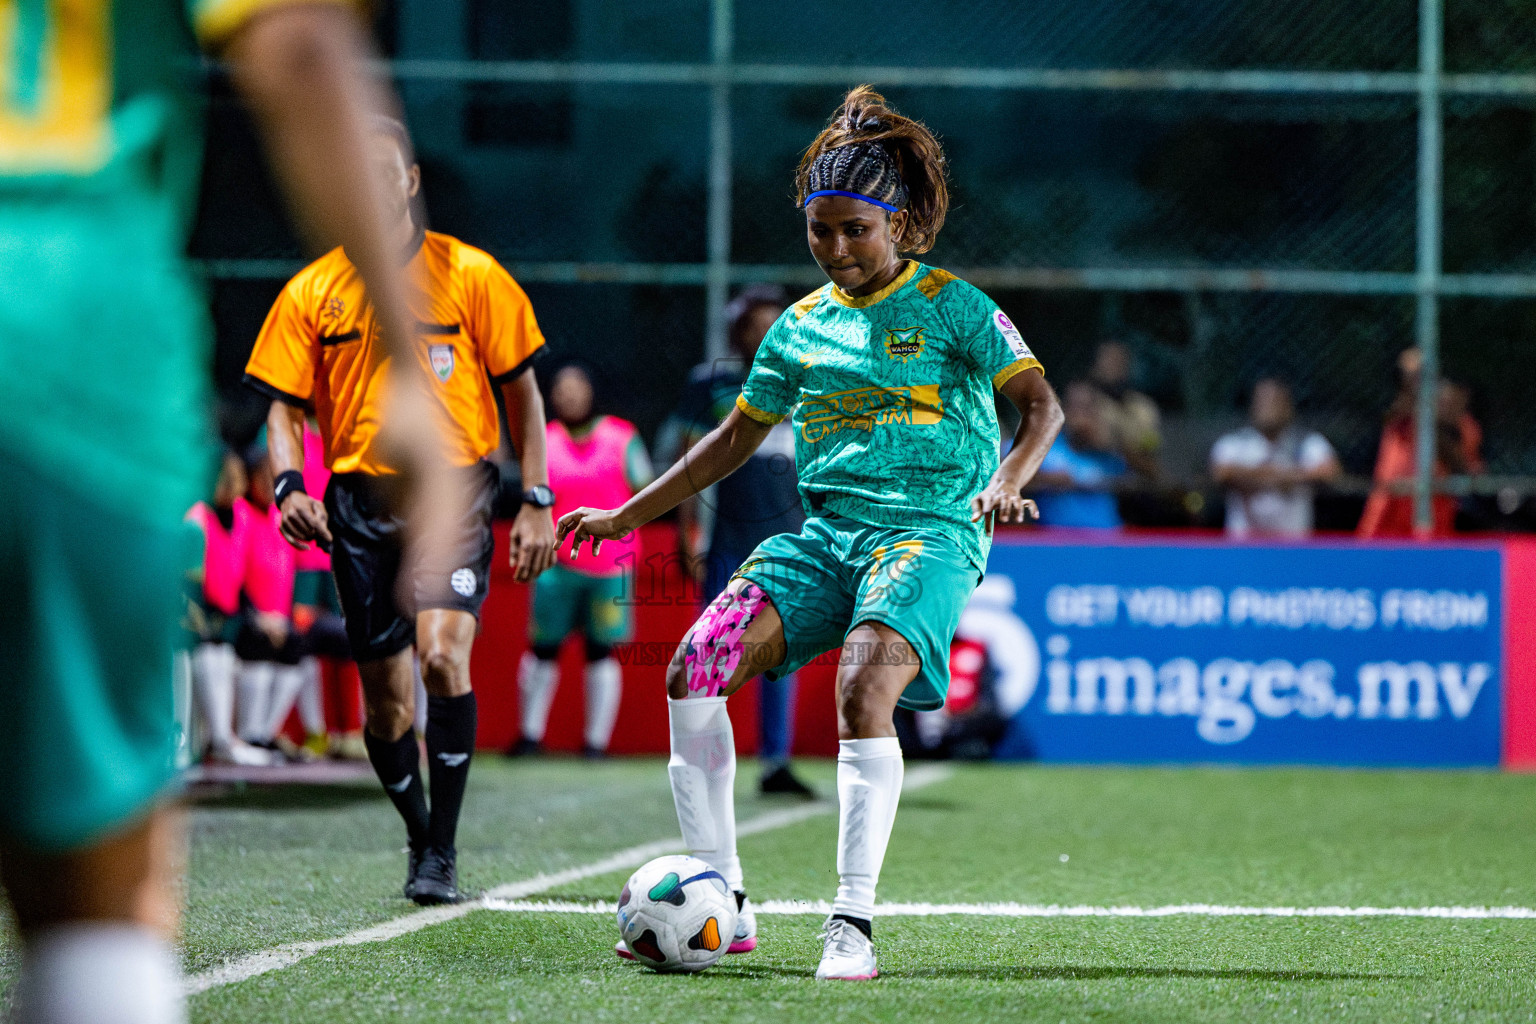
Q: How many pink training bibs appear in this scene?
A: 4